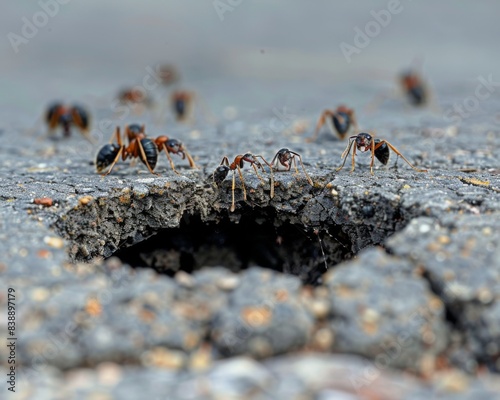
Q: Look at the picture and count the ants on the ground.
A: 11